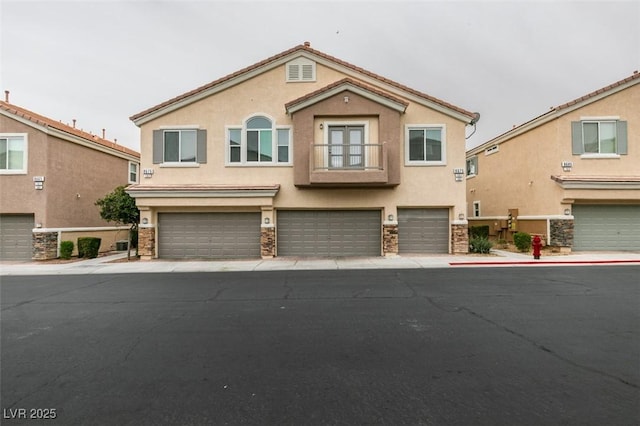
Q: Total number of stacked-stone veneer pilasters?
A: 6